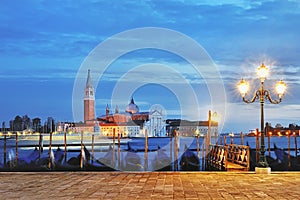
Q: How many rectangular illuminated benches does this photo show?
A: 0